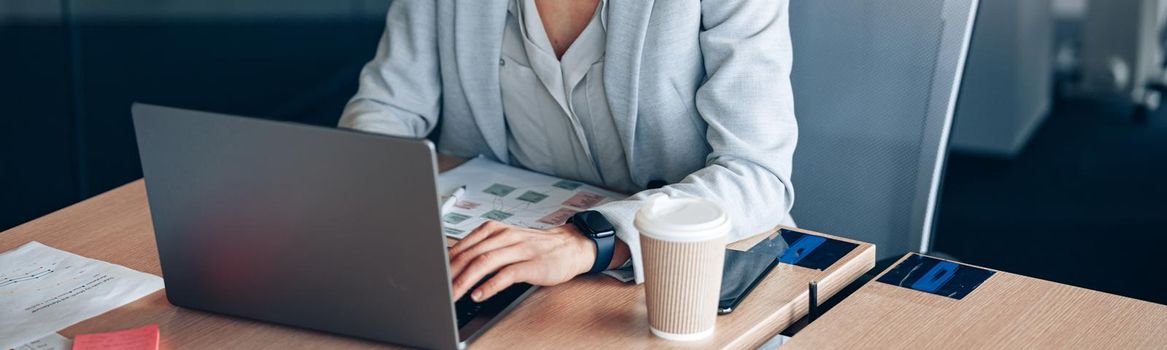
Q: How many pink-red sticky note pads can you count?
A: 1